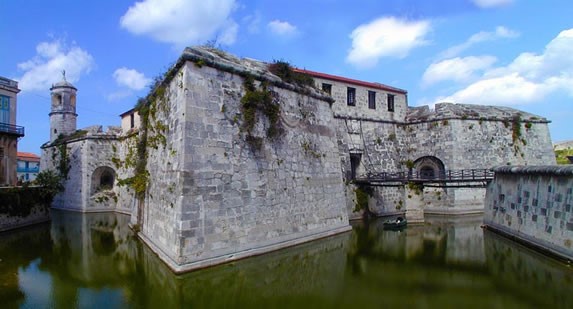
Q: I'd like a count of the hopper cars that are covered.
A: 0